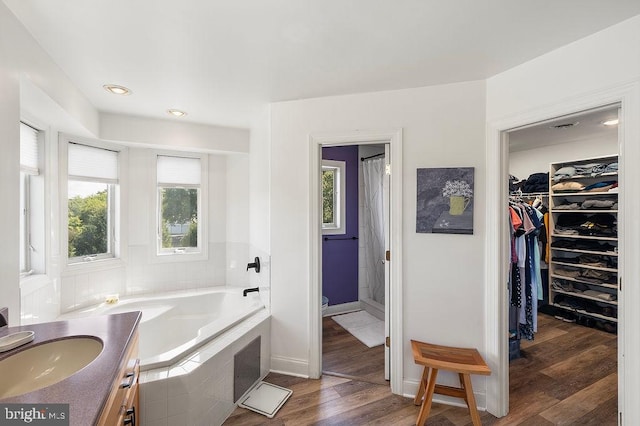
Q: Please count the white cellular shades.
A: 3